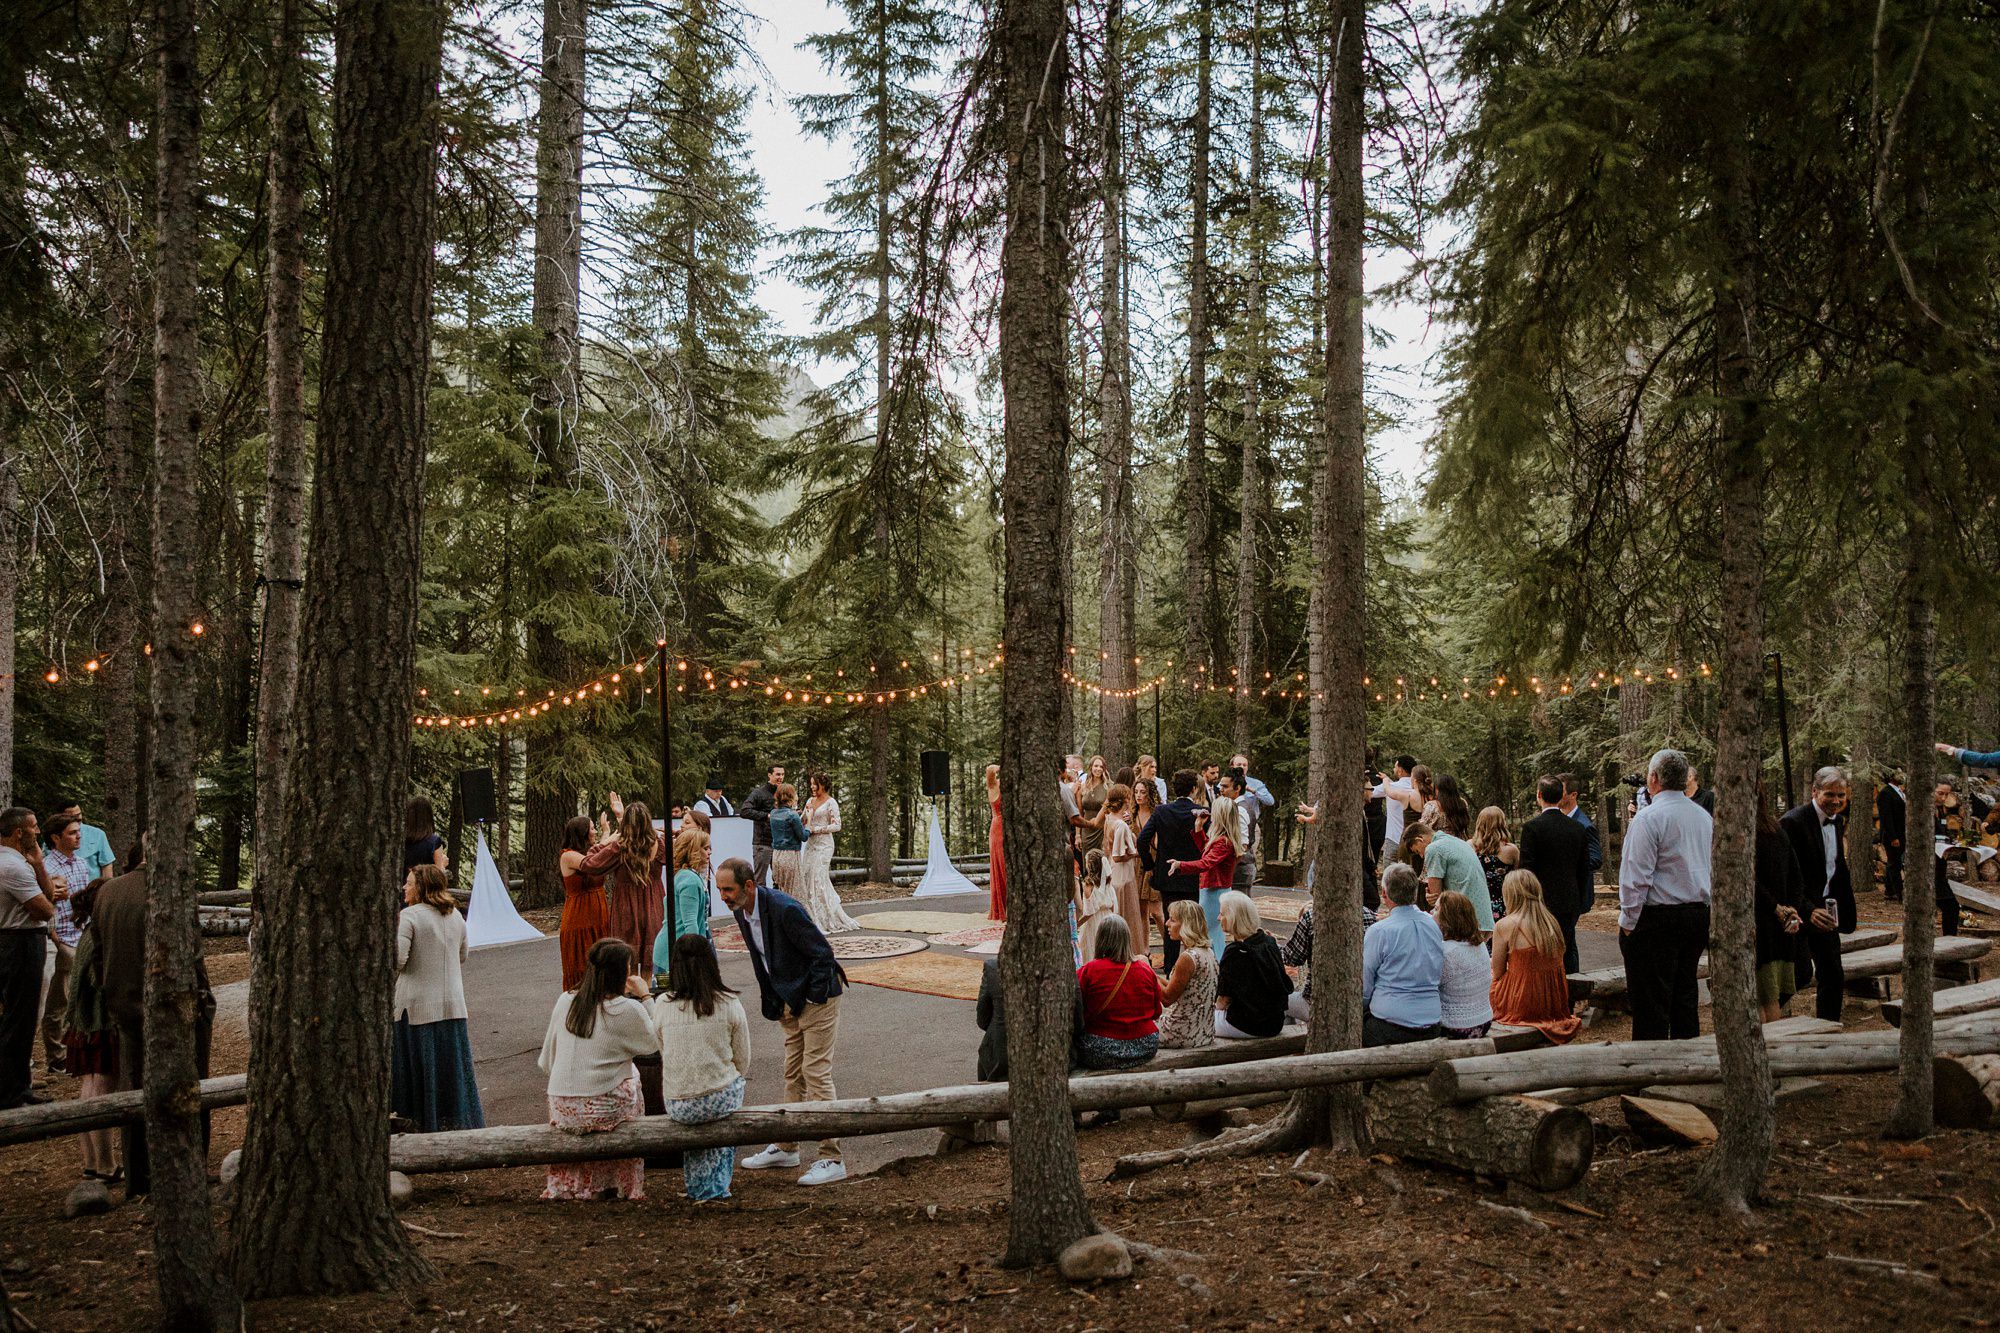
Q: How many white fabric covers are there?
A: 2